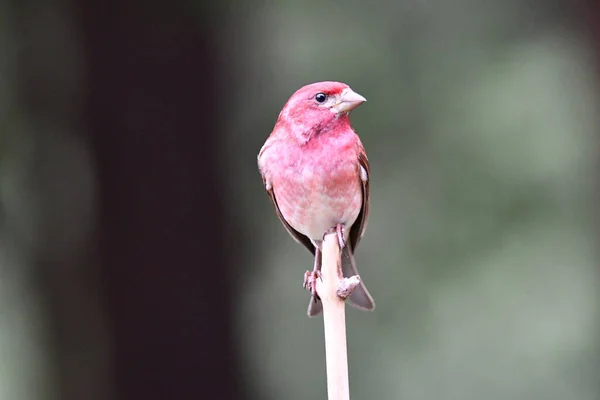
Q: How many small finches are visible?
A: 1